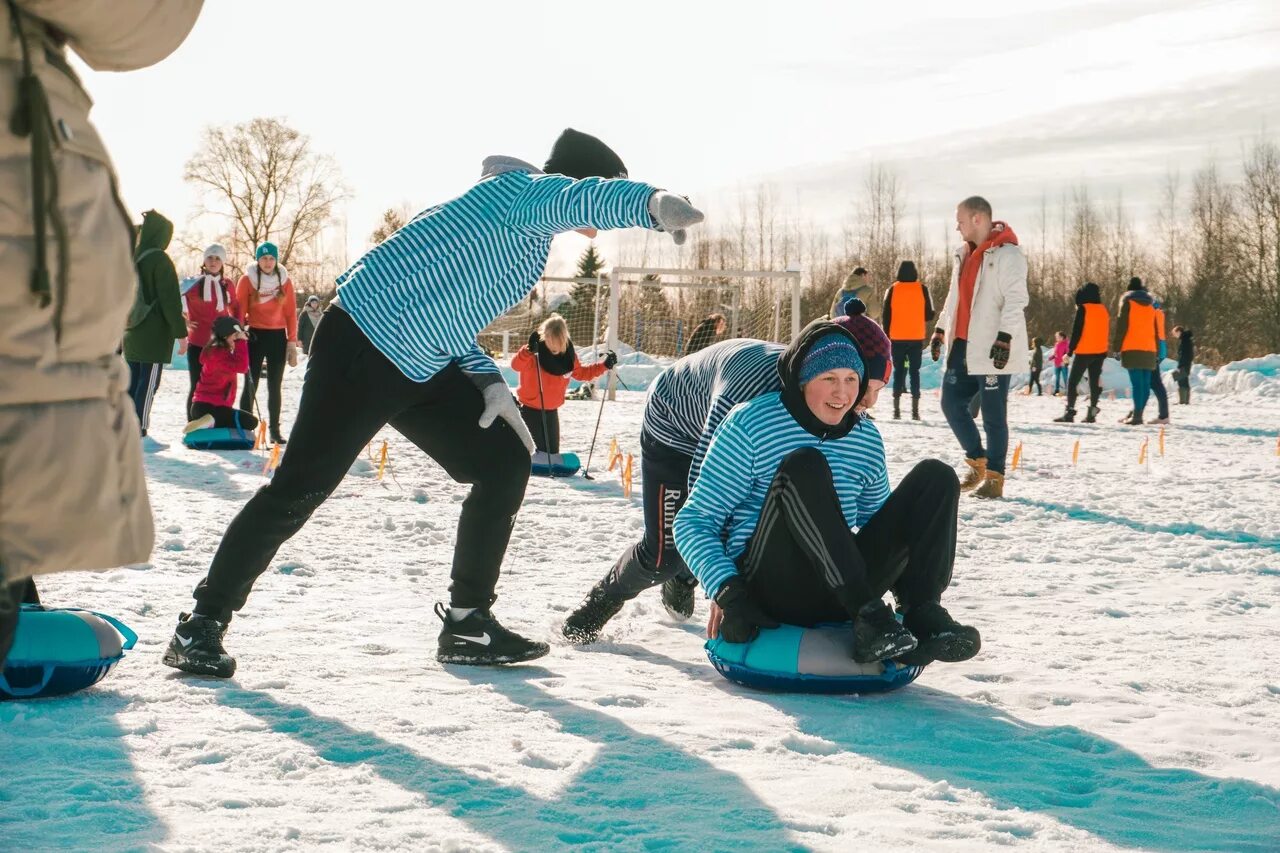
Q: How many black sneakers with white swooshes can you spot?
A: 2